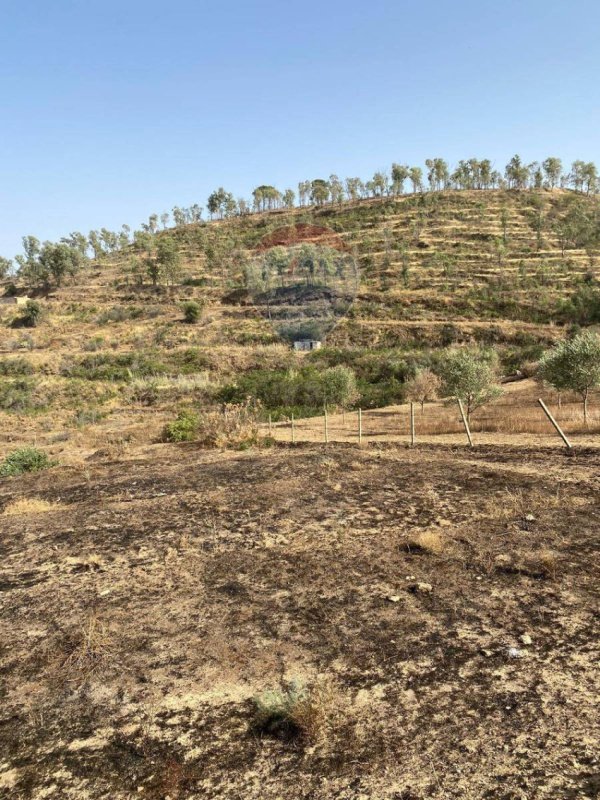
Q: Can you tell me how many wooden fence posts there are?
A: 7